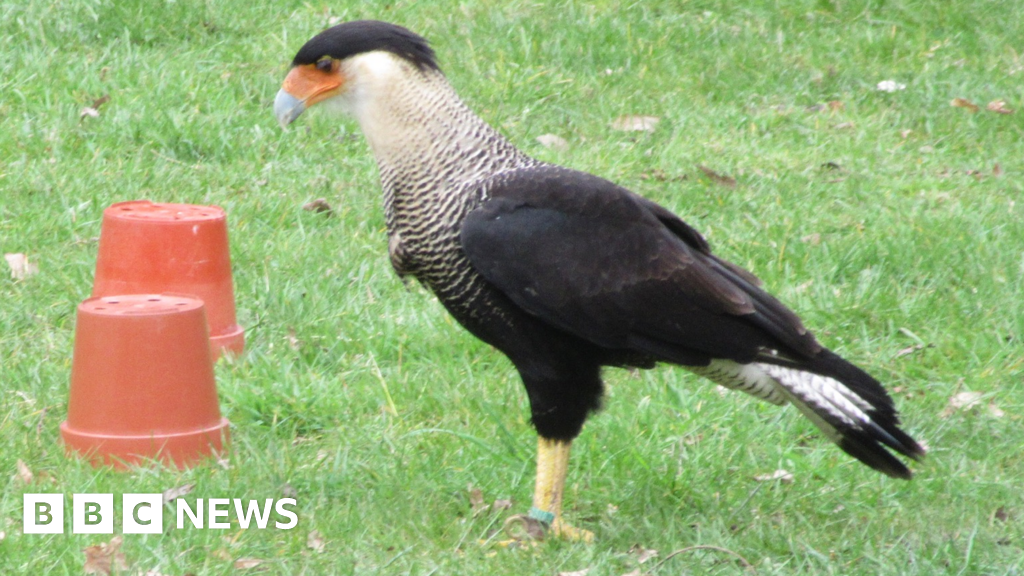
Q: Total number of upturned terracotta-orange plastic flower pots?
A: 2